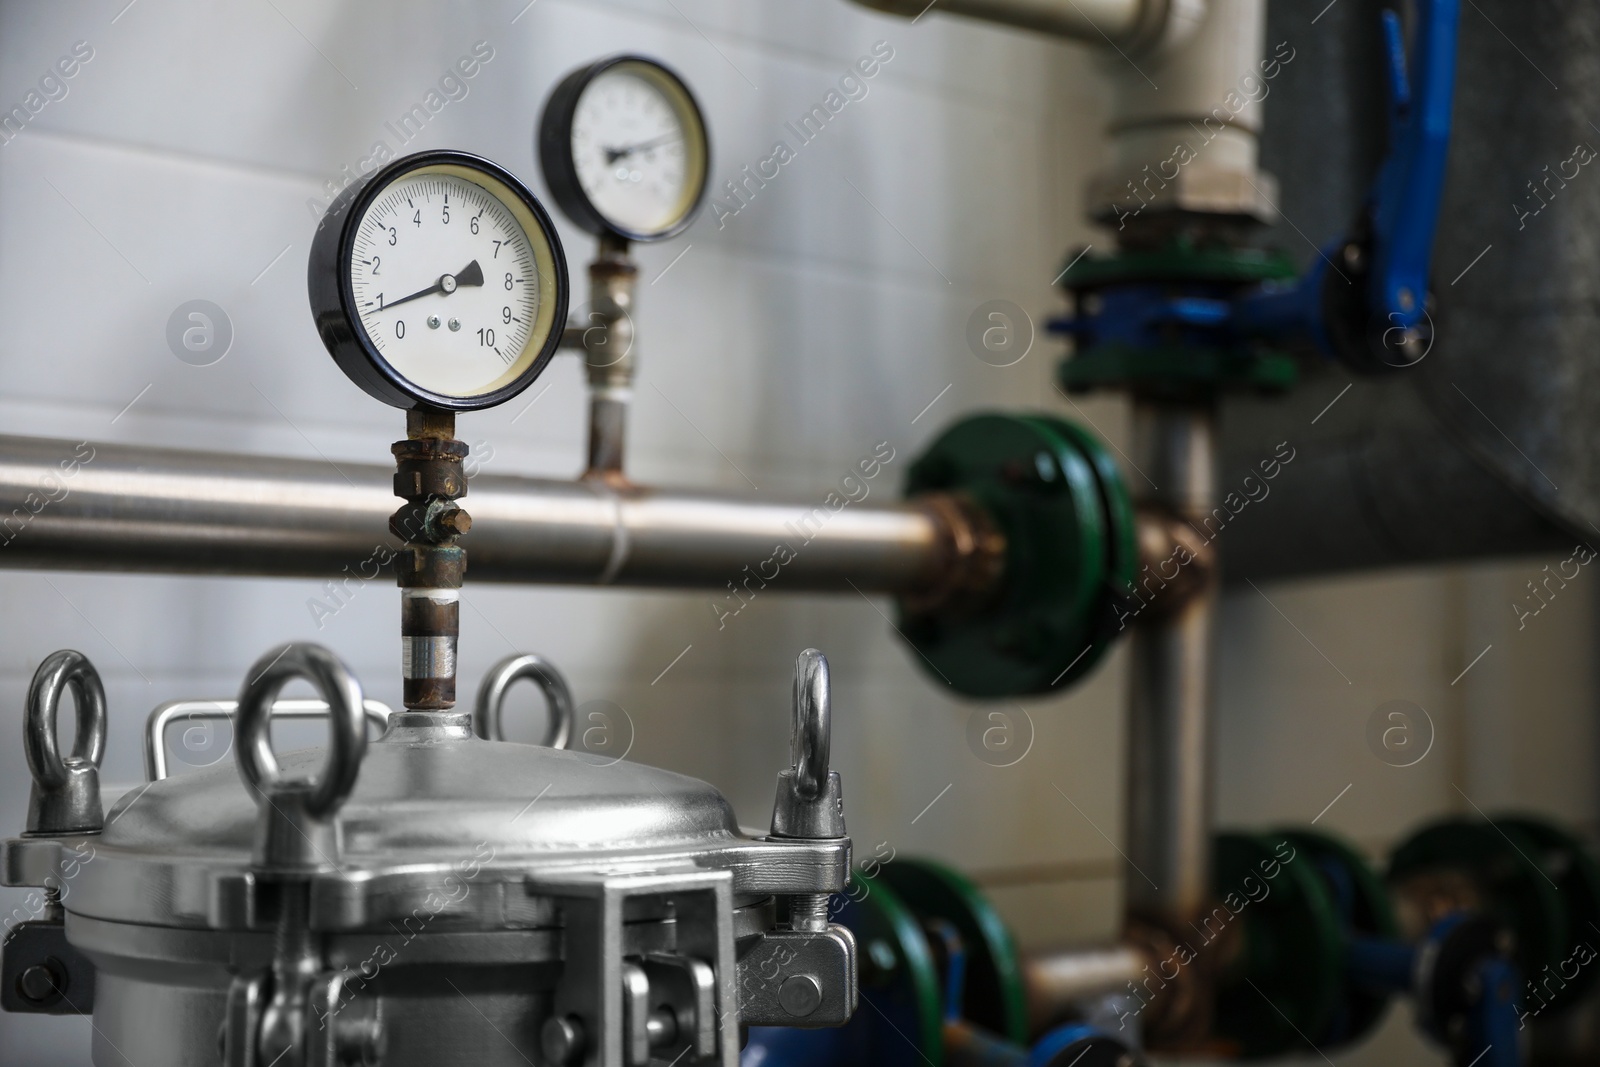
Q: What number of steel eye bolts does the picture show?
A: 4